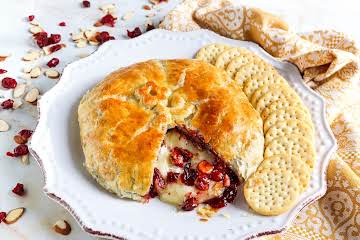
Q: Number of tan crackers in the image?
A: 13